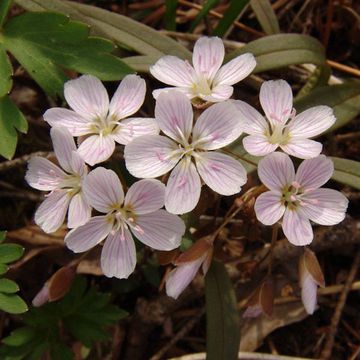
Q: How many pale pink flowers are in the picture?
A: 7